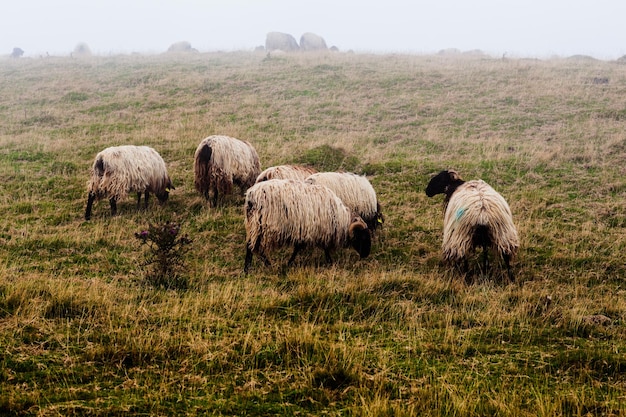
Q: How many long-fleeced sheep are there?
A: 6